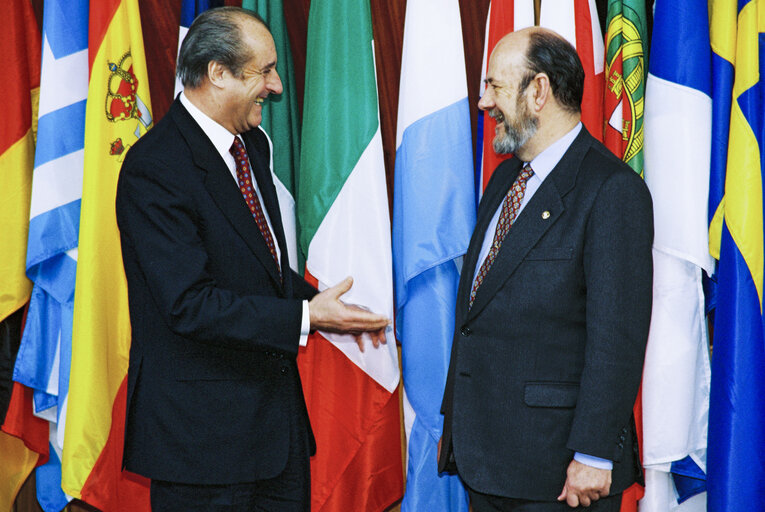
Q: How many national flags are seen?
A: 12